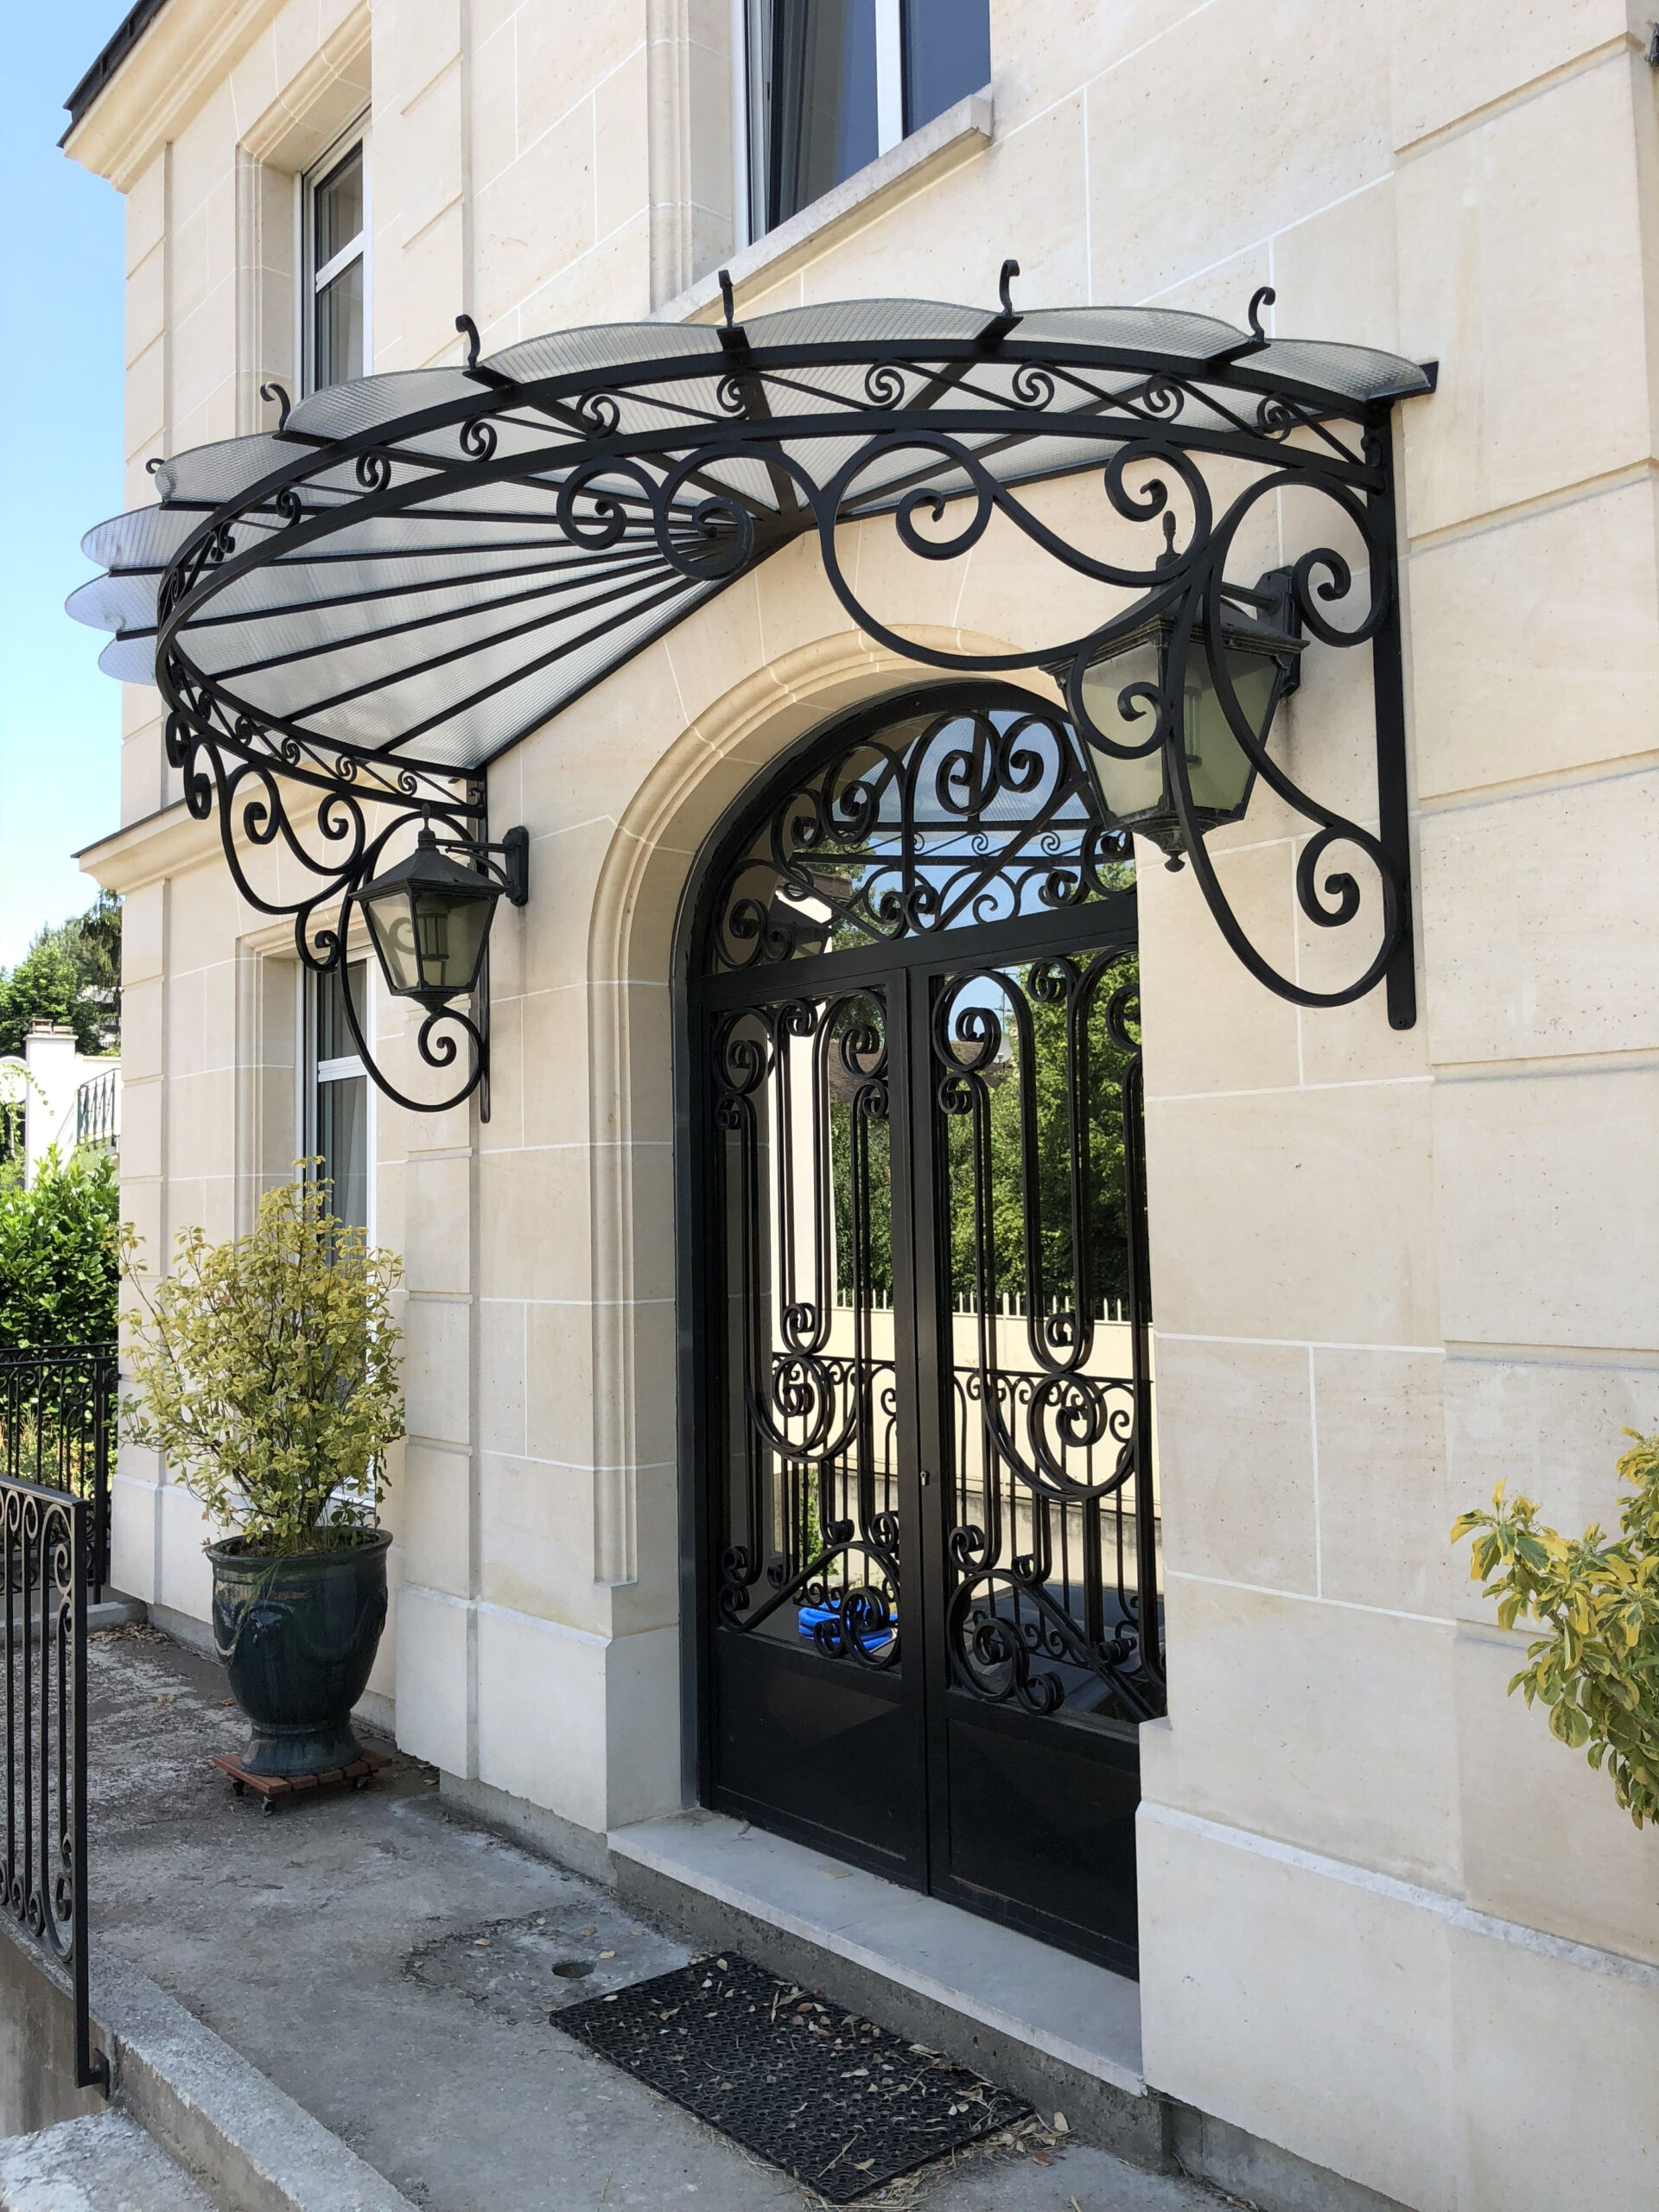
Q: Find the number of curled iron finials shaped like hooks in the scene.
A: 6